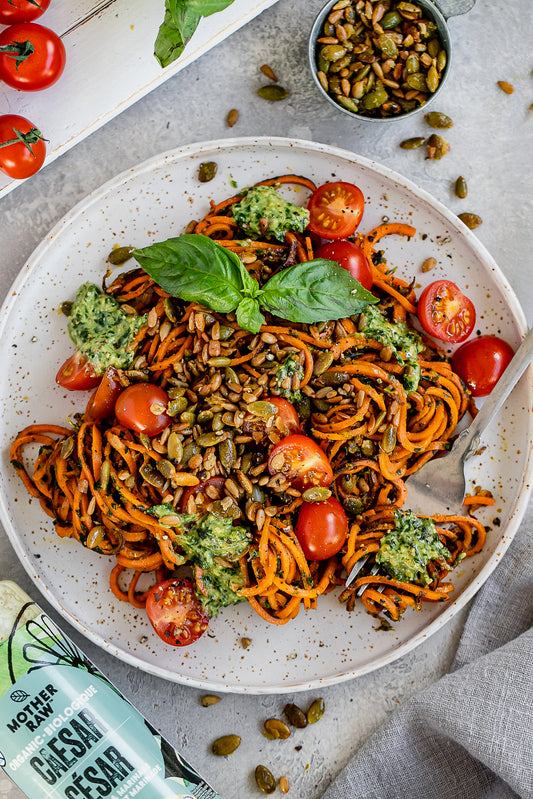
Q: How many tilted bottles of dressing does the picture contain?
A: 1